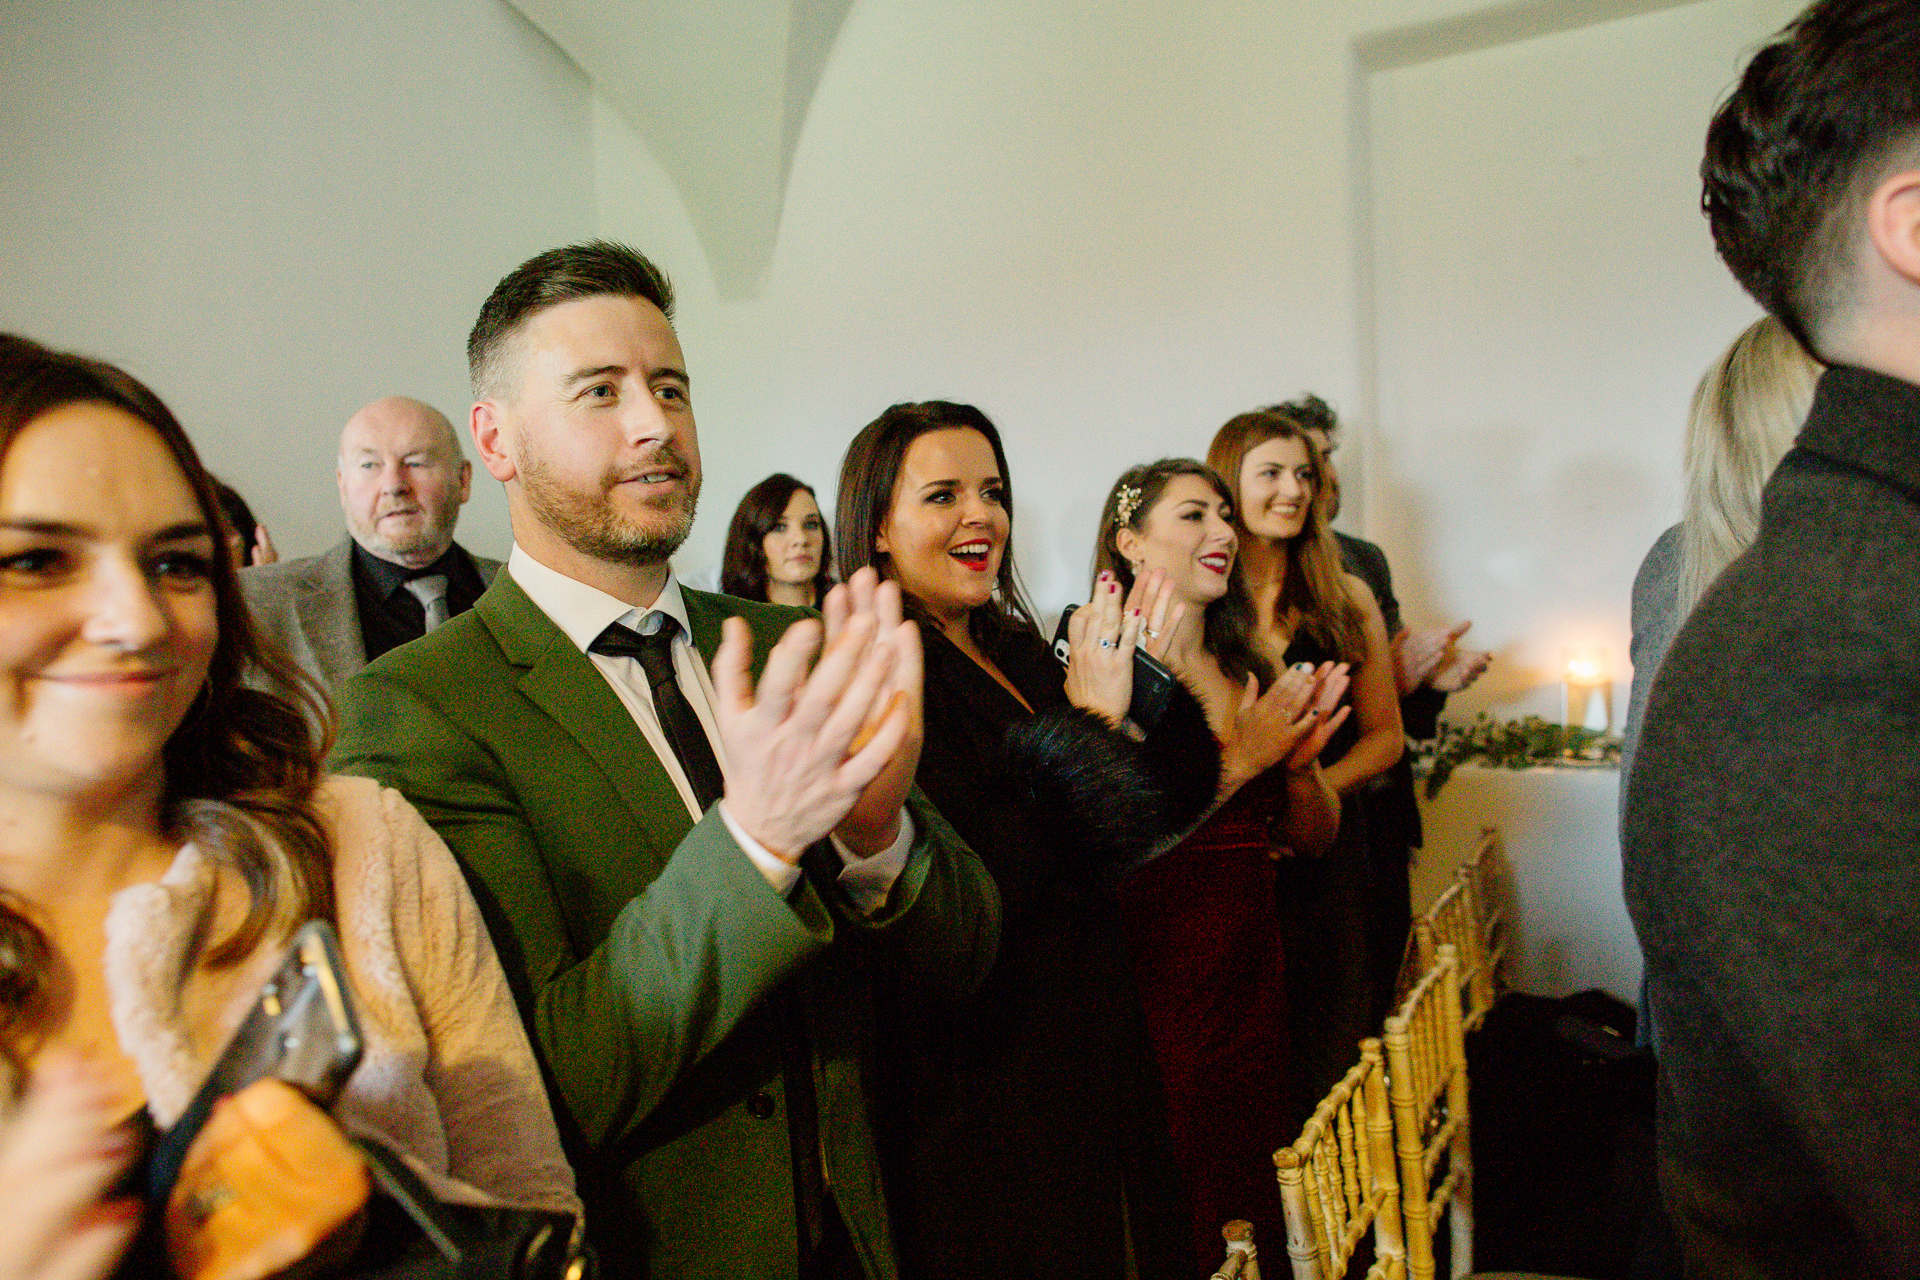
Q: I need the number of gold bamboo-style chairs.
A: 5